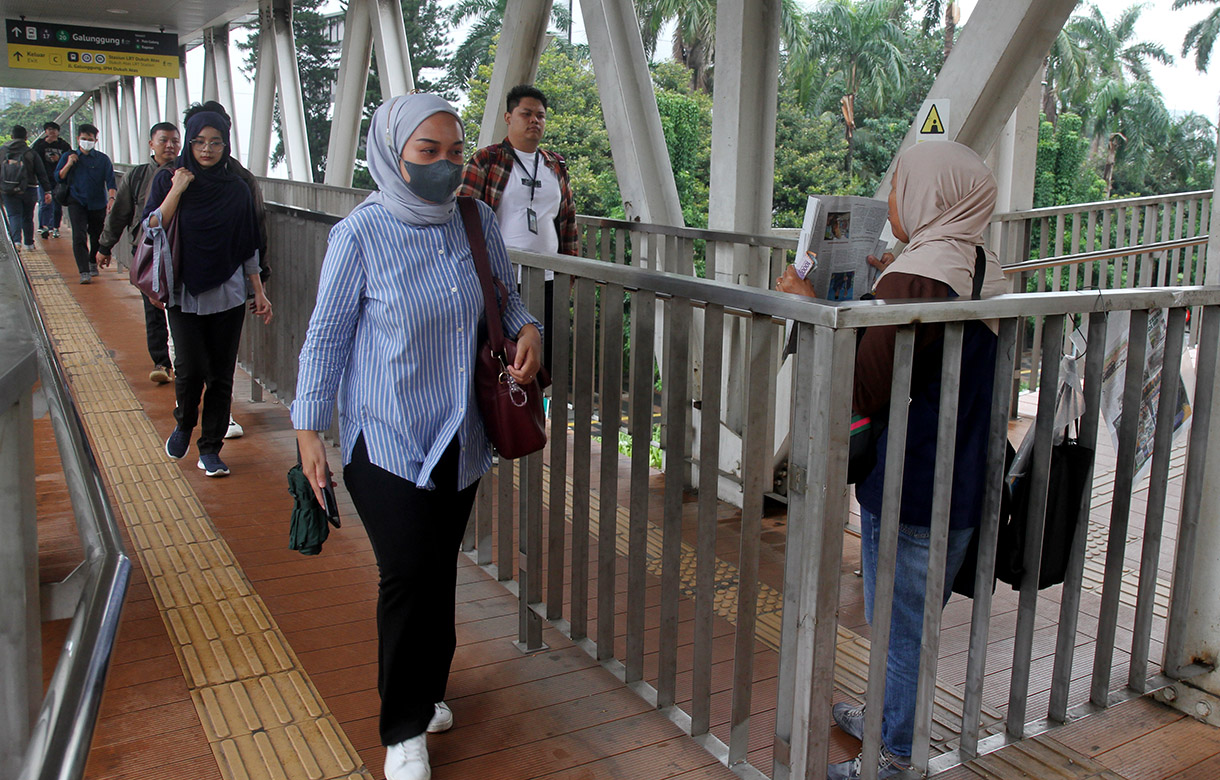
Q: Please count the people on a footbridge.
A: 9